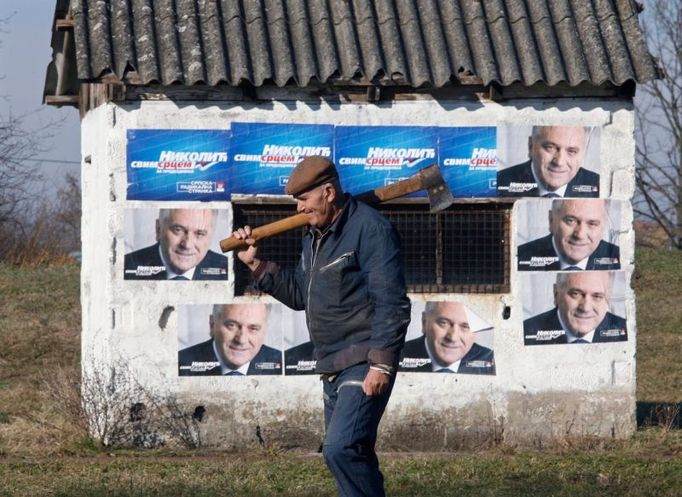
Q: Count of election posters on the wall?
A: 11